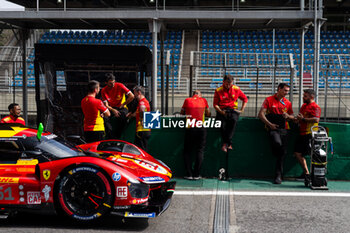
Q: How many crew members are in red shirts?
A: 8